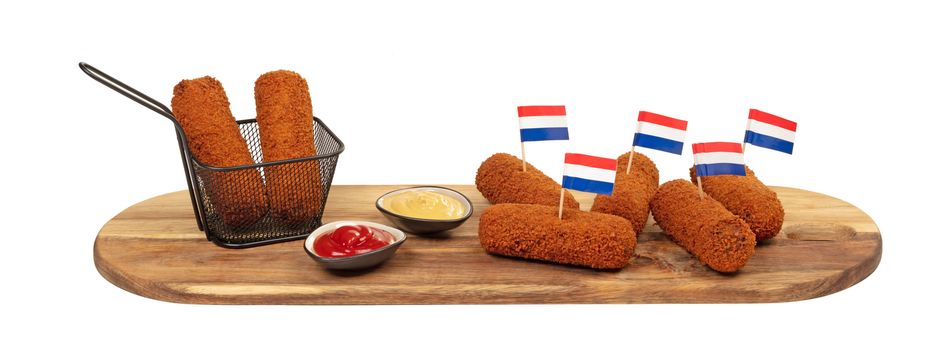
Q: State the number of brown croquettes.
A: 7